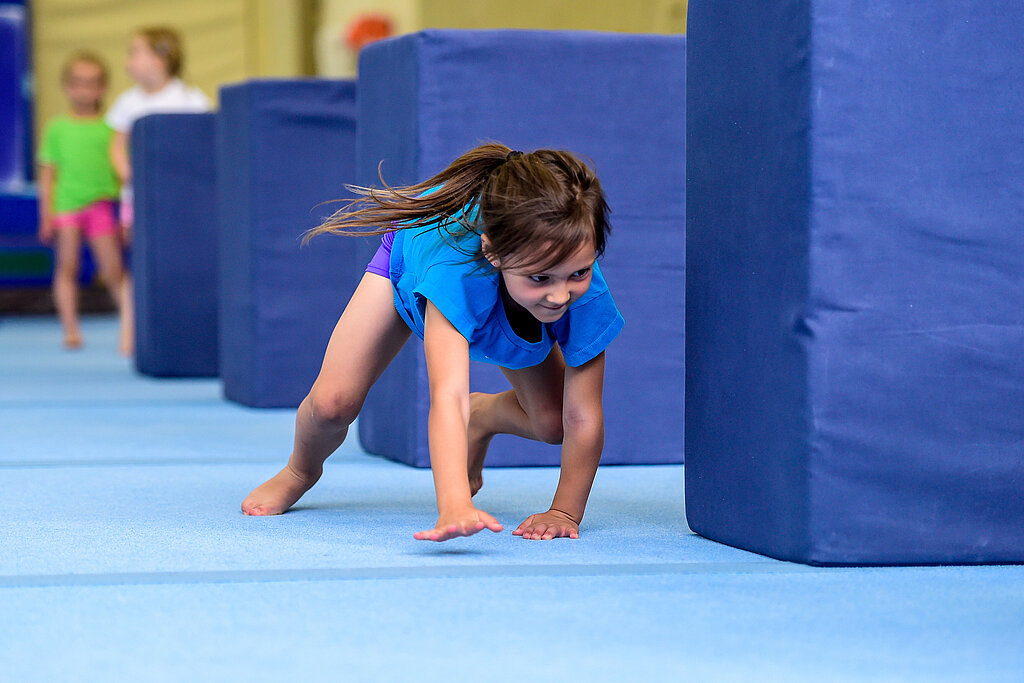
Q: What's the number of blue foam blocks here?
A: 4